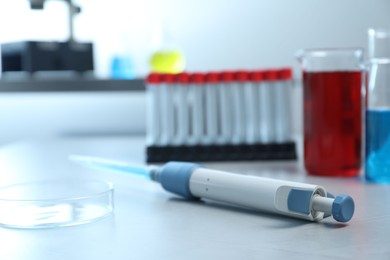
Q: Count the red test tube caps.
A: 10